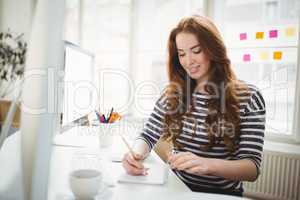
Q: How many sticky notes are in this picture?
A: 7